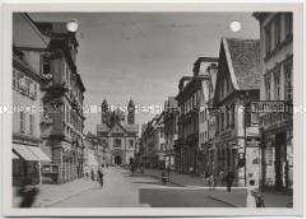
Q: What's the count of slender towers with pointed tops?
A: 2